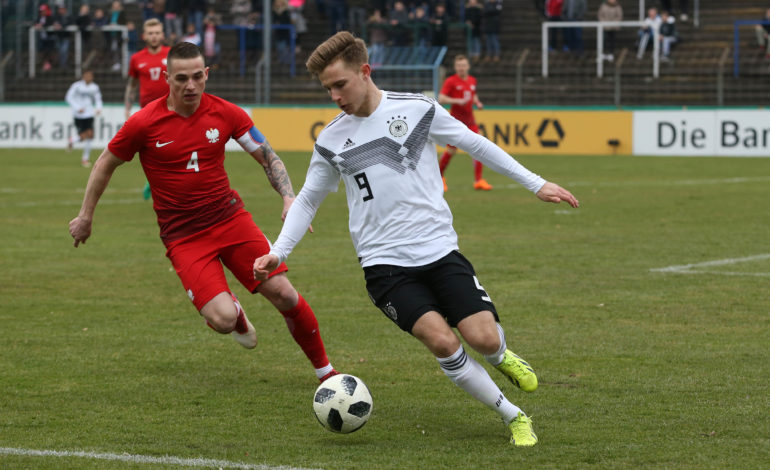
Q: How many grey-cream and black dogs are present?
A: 0